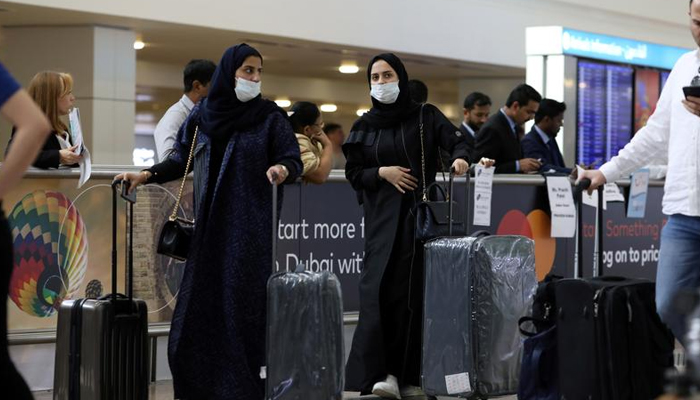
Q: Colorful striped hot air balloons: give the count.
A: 1